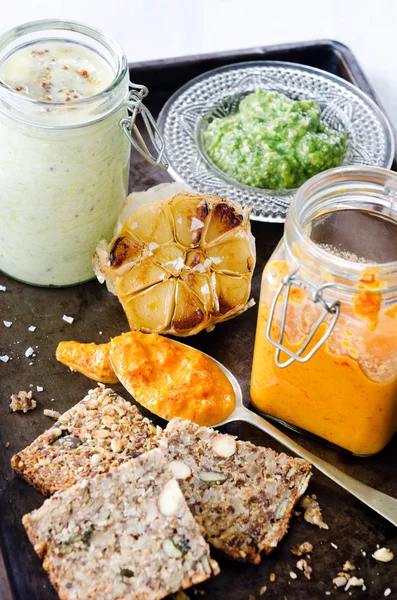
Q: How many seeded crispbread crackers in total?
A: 3